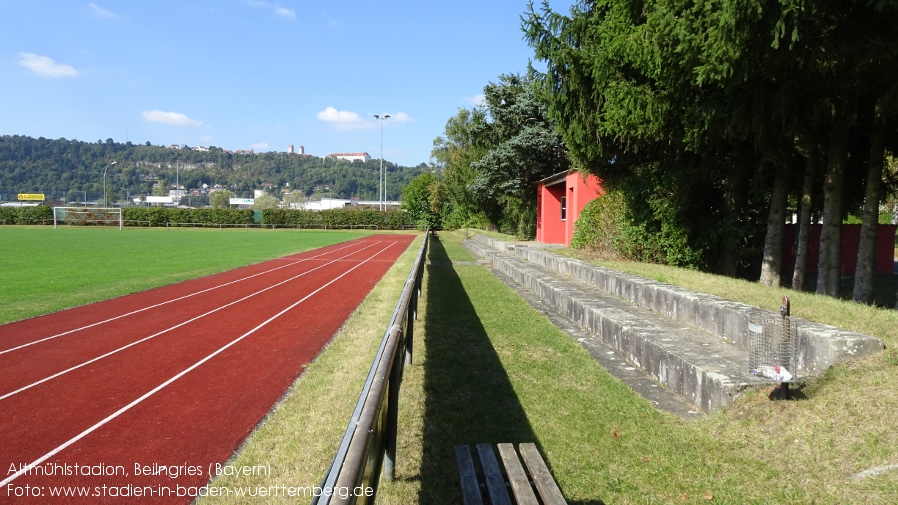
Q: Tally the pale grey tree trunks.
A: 4